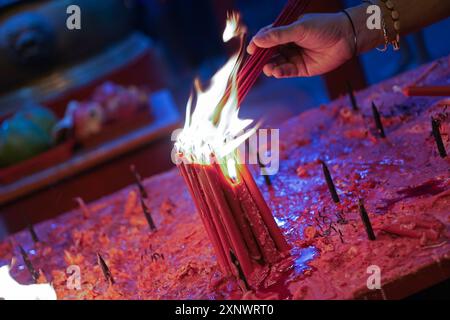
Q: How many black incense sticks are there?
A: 12